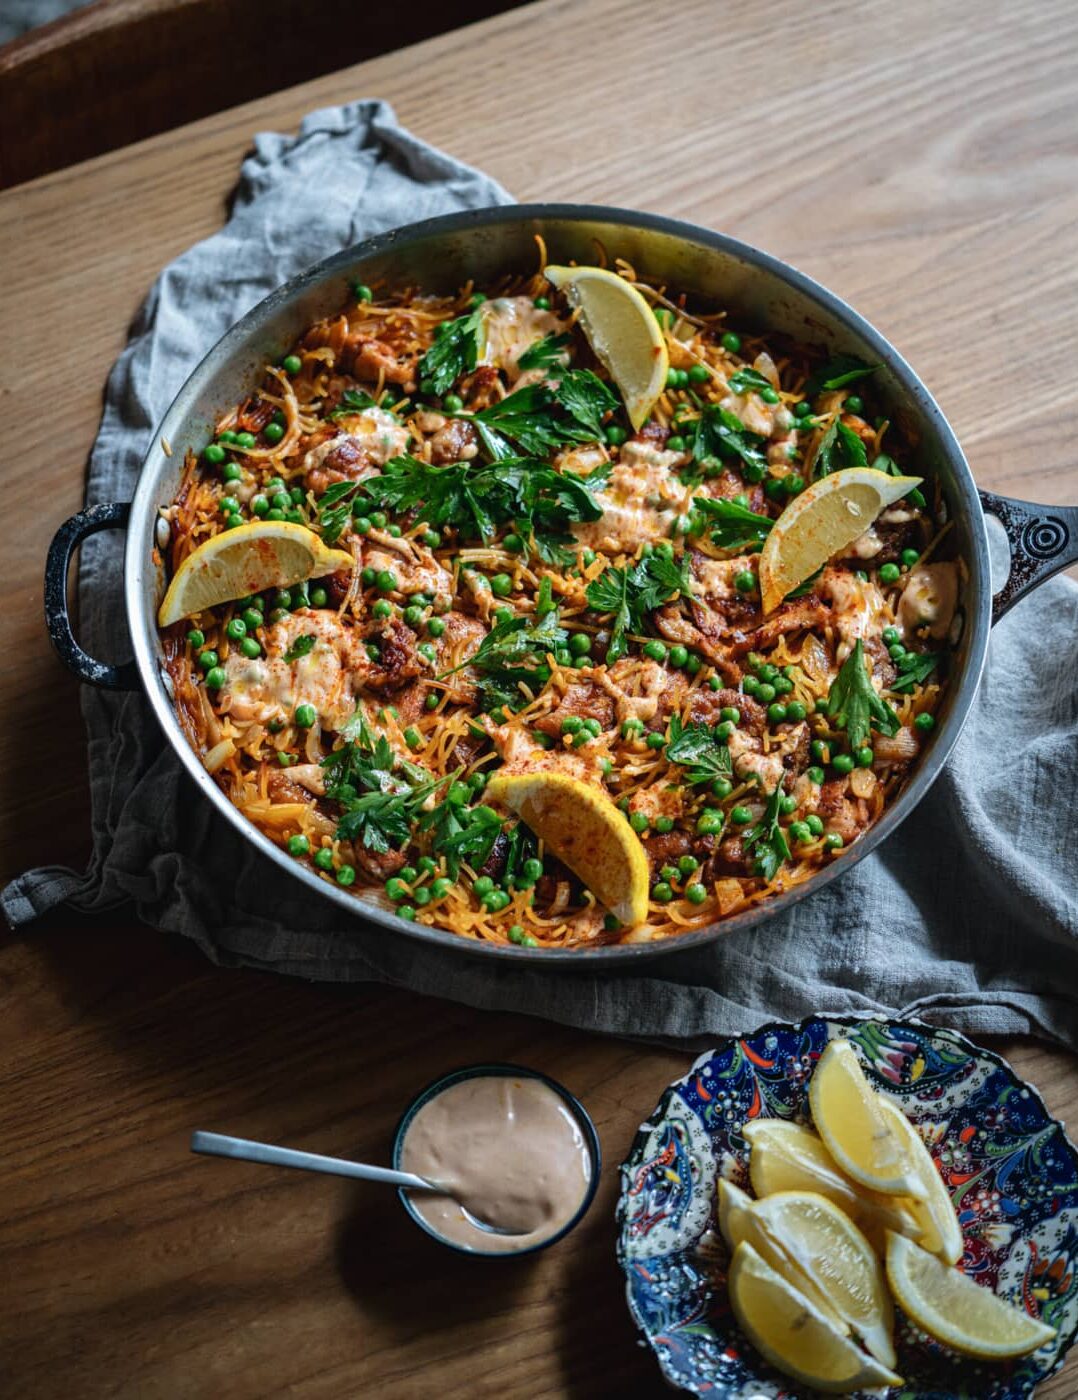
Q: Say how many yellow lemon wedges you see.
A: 11